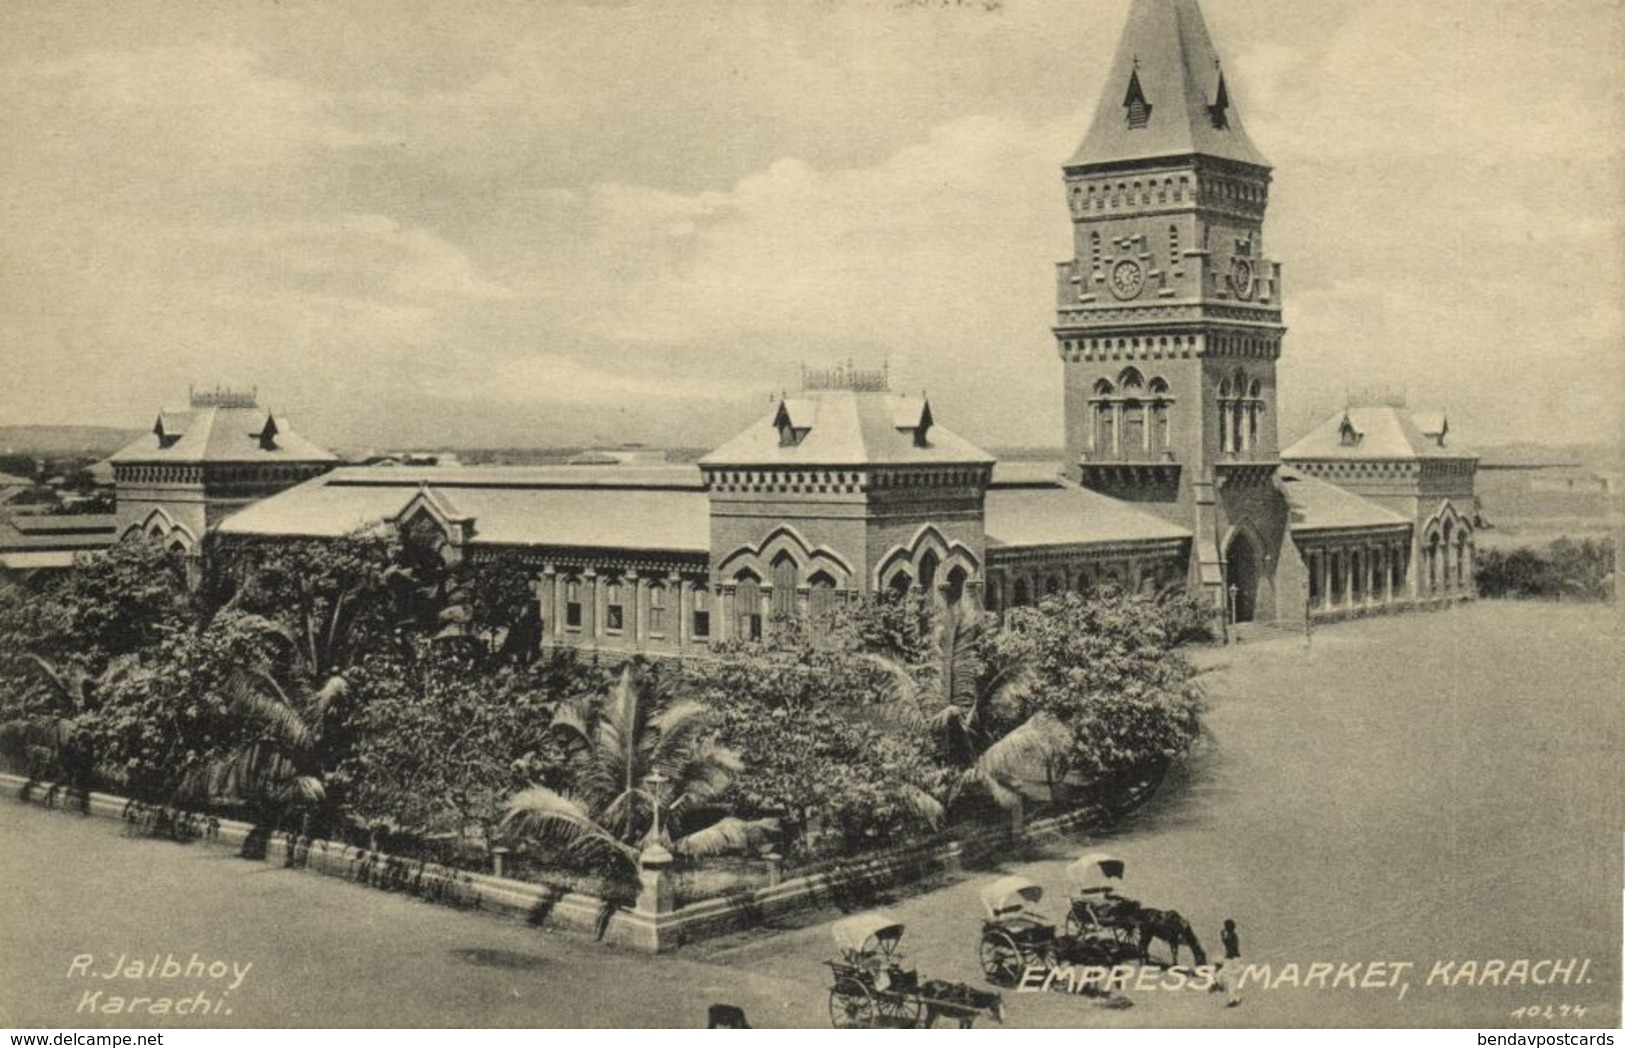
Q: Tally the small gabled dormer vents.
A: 8